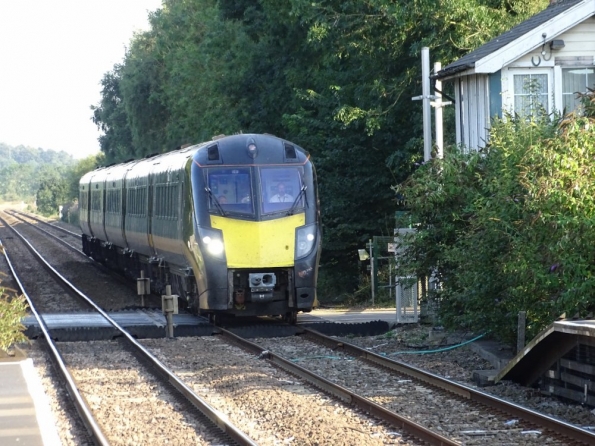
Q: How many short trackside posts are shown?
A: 2